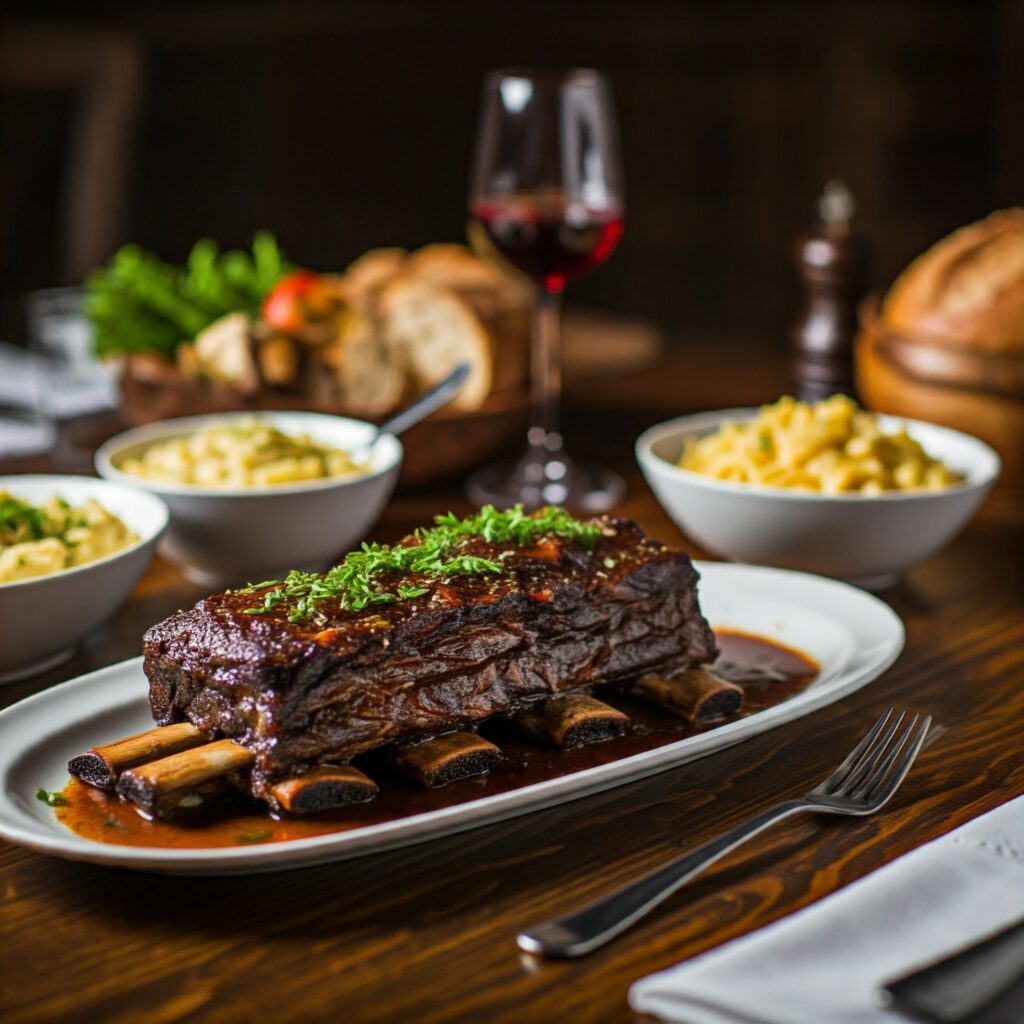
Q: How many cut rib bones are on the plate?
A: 6